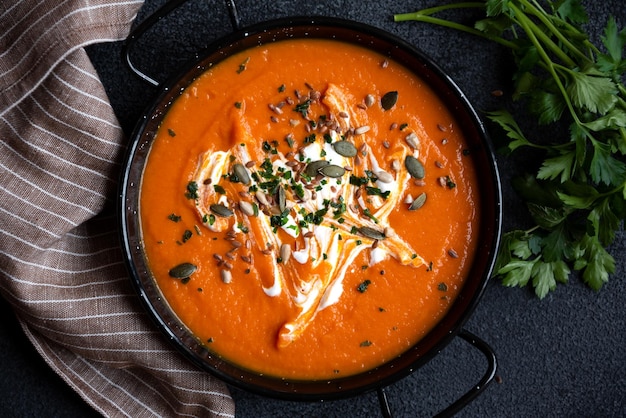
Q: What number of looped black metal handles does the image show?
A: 2